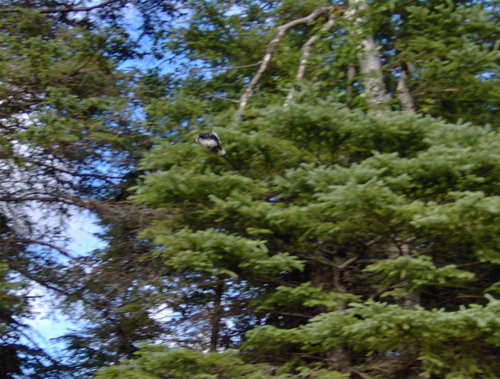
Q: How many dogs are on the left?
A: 0